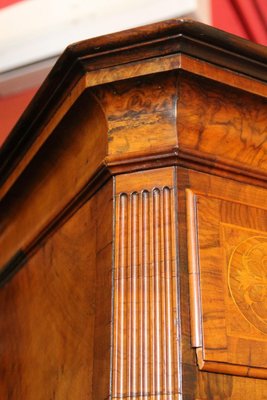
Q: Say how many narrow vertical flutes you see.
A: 5